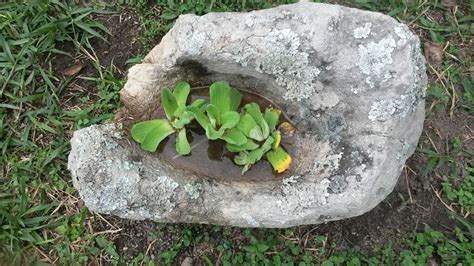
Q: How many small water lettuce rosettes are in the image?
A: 3